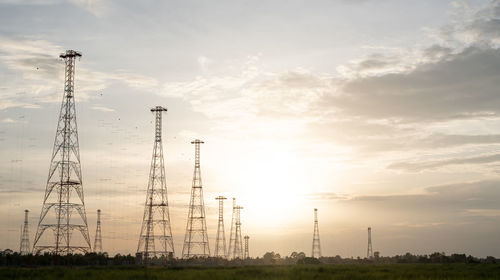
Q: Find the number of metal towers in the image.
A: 11